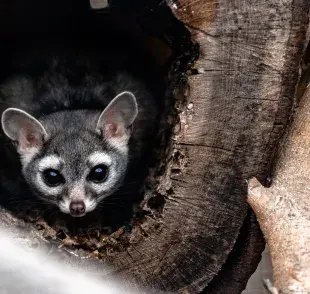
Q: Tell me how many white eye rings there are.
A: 2